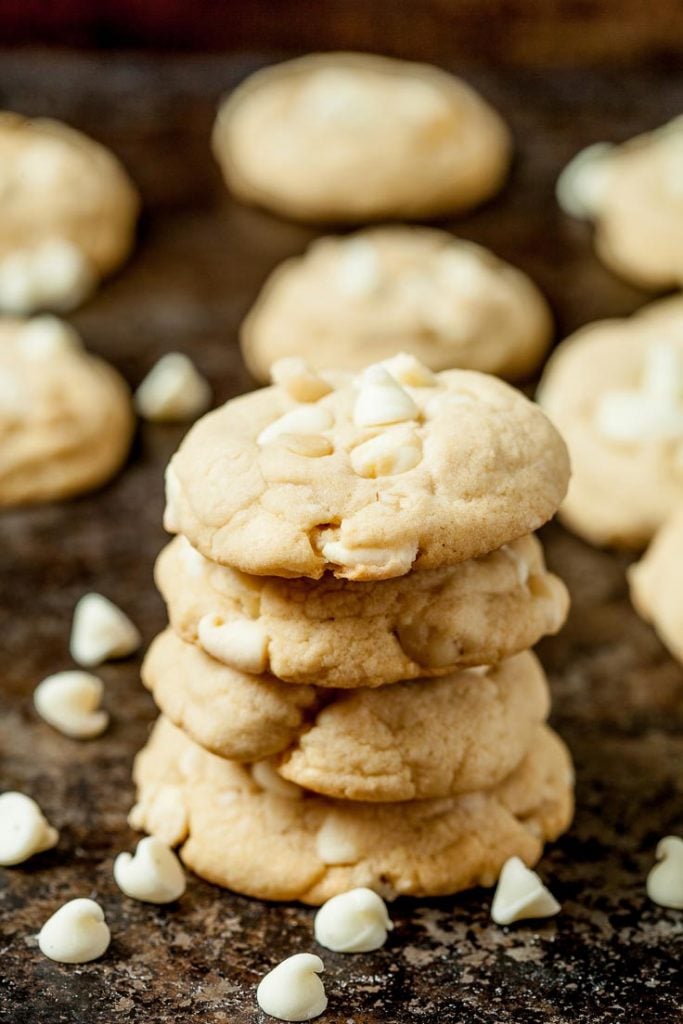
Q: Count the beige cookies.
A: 11